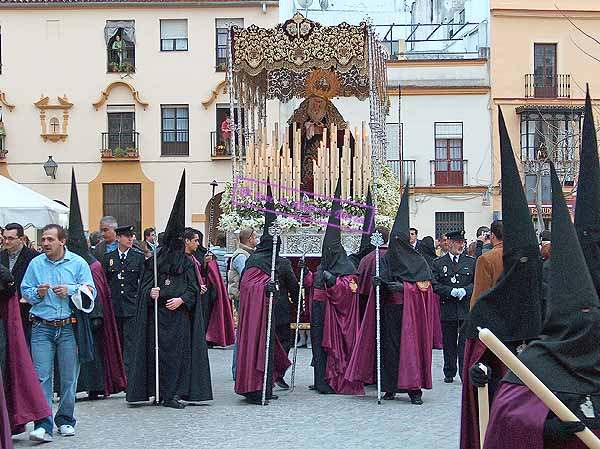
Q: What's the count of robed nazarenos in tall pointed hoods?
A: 9